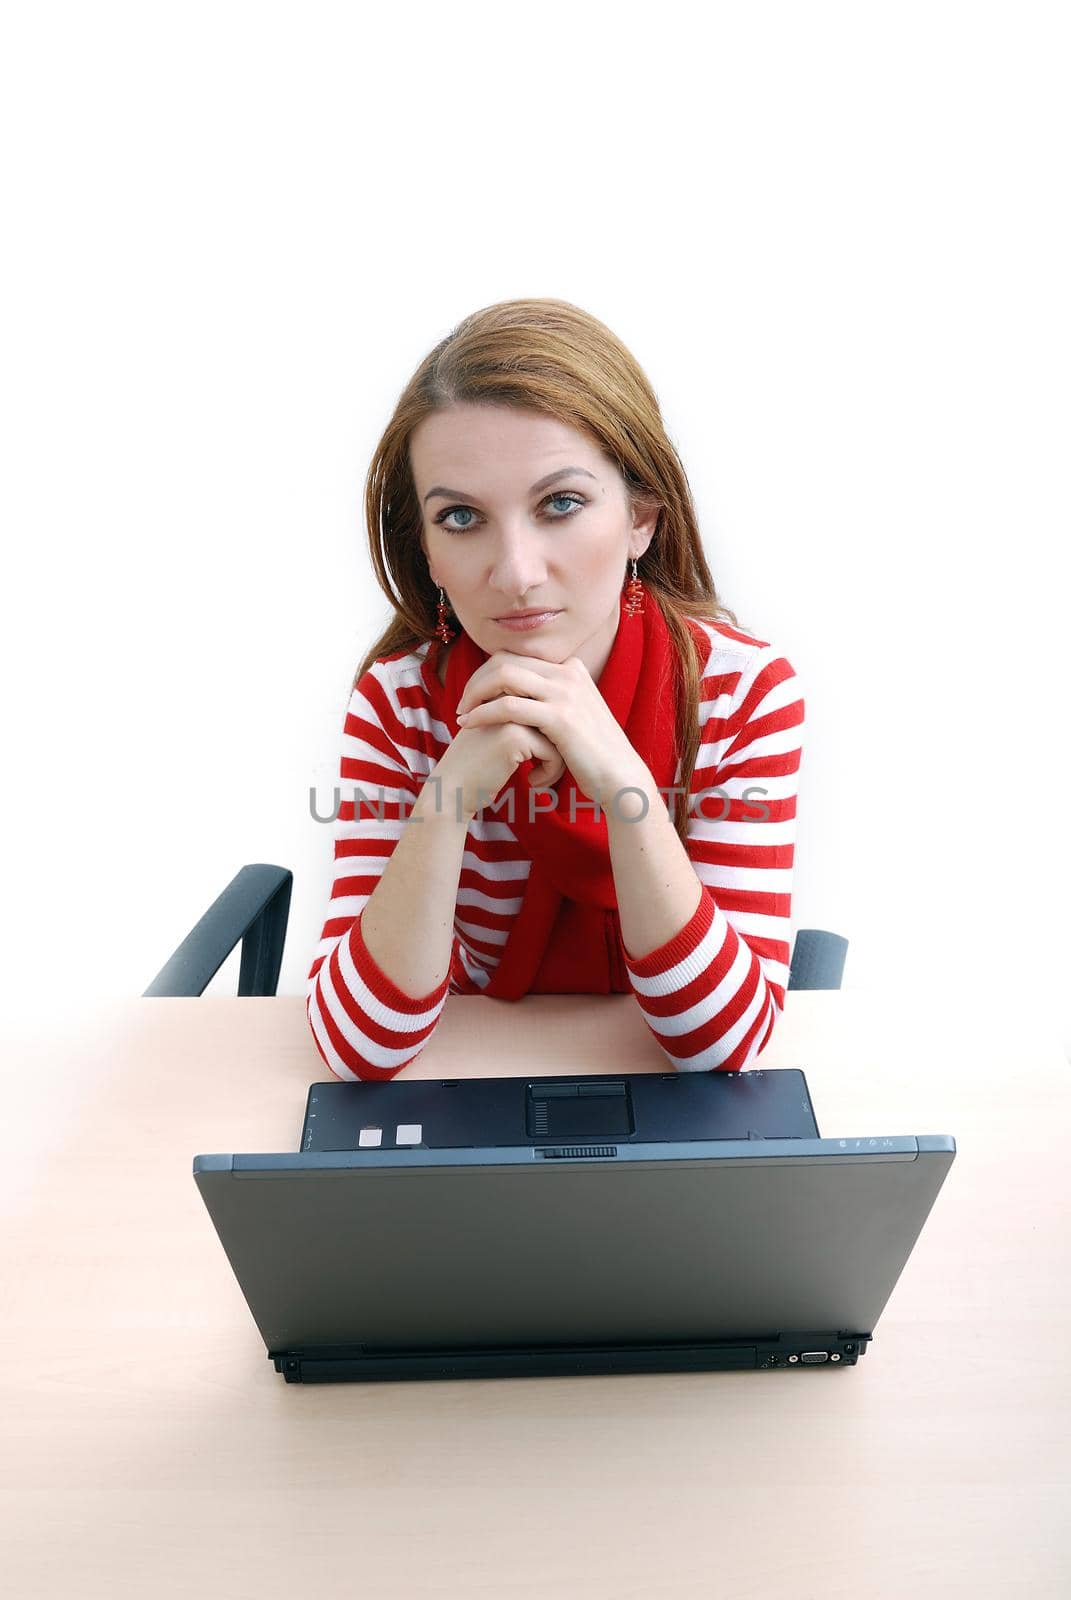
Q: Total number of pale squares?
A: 2